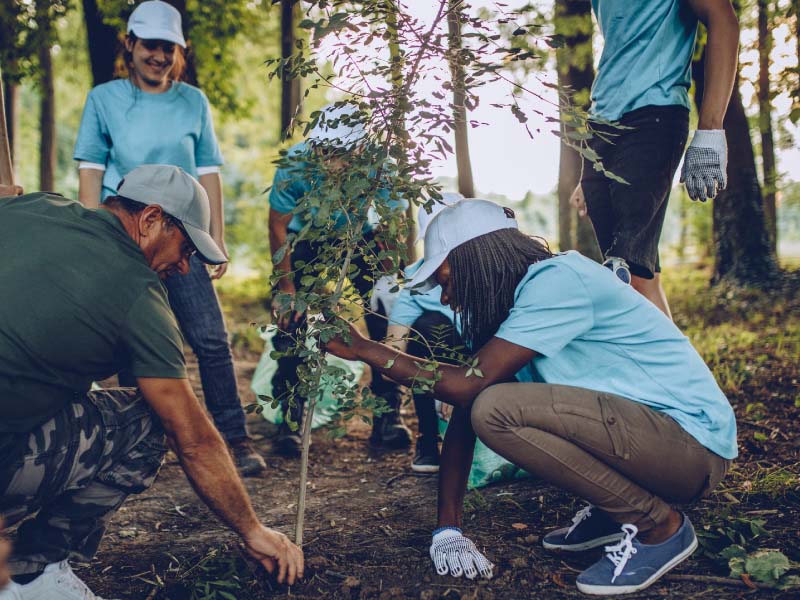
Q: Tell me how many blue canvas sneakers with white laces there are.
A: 2